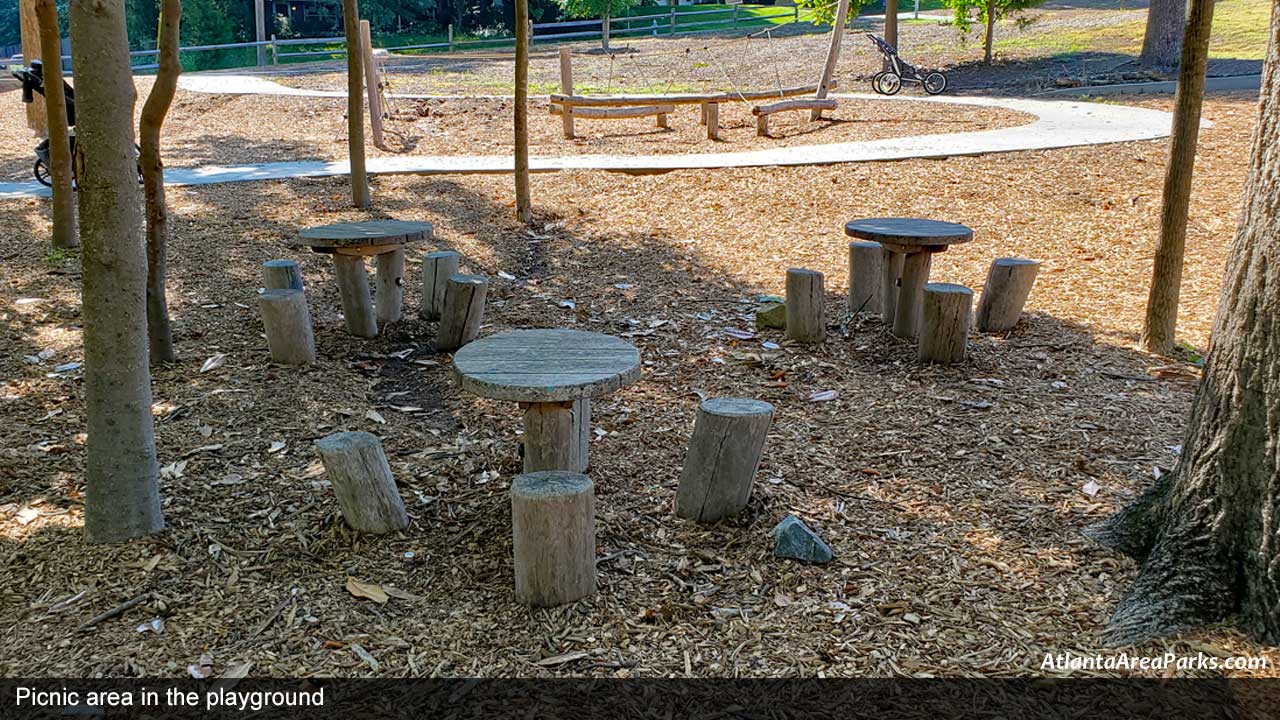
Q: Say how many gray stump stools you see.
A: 11